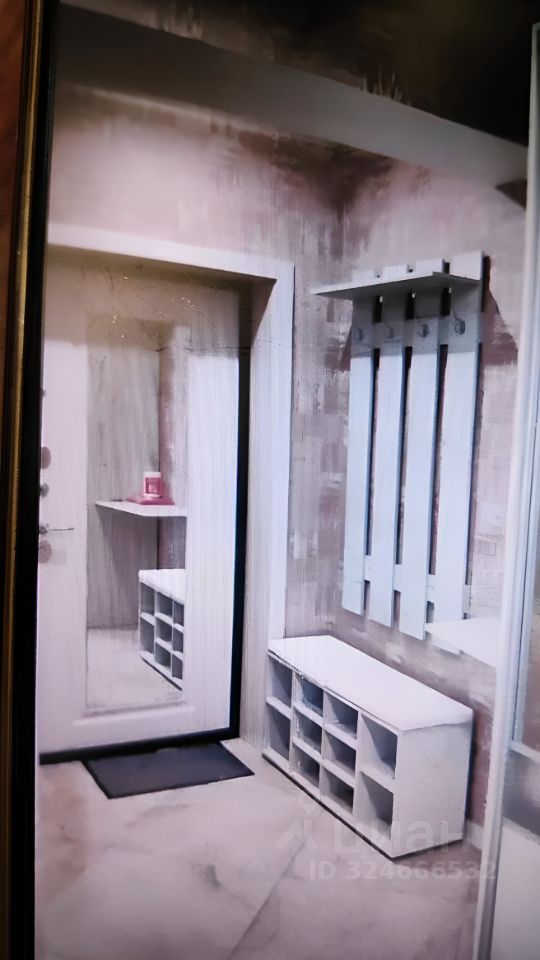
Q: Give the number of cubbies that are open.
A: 10